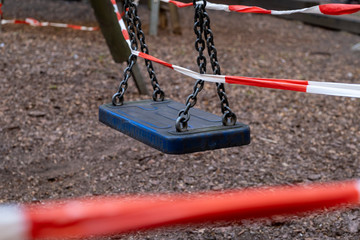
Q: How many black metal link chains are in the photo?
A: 4